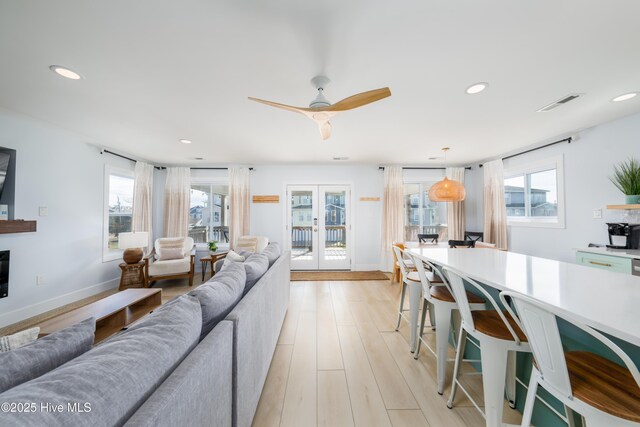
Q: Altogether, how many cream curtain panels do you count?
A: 6